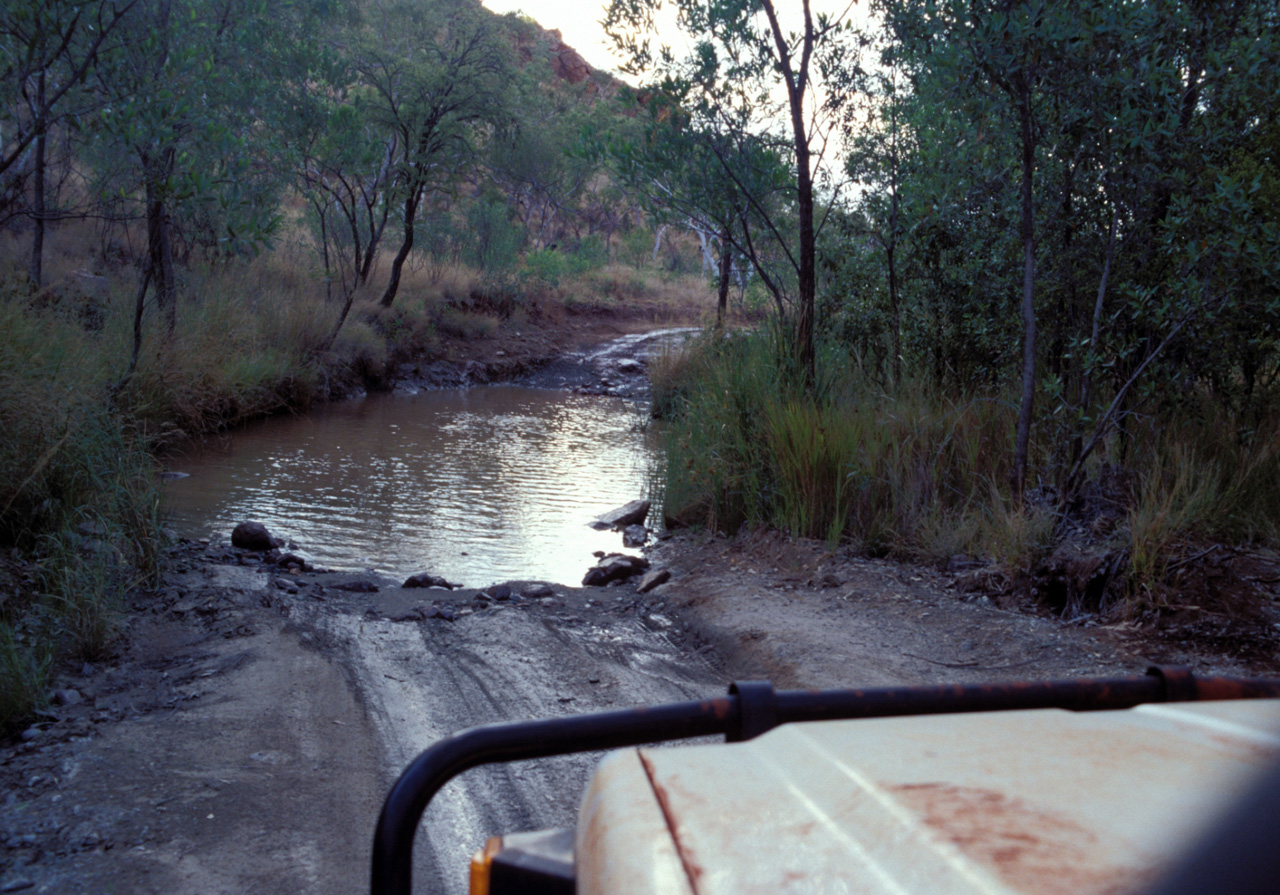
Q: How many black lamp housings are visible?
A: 1